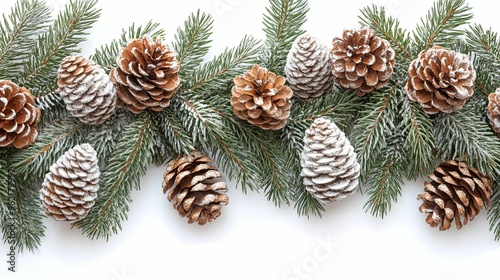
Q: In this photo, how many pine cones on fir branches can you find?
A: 12